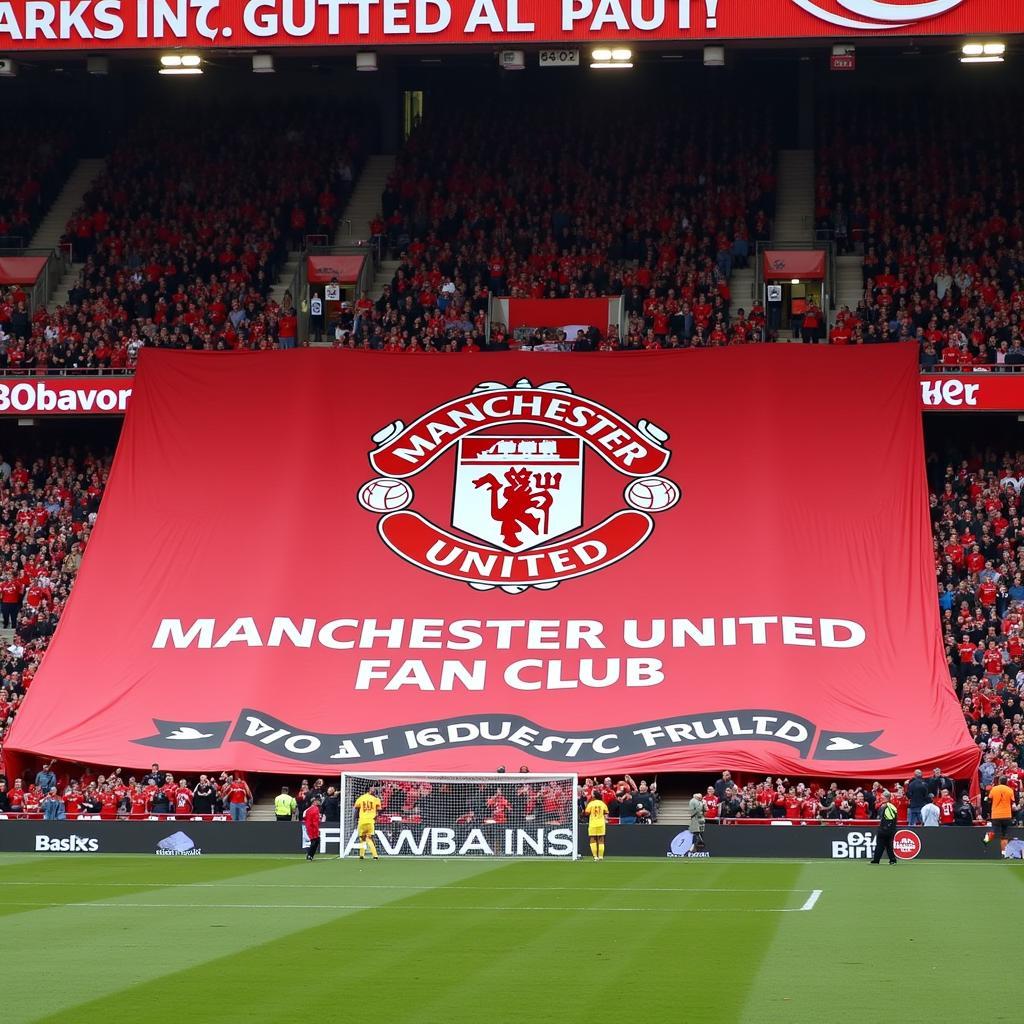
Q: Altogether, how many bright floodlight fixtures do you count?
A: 3